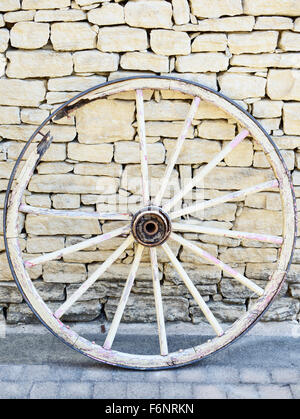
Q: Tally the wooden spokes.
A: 12